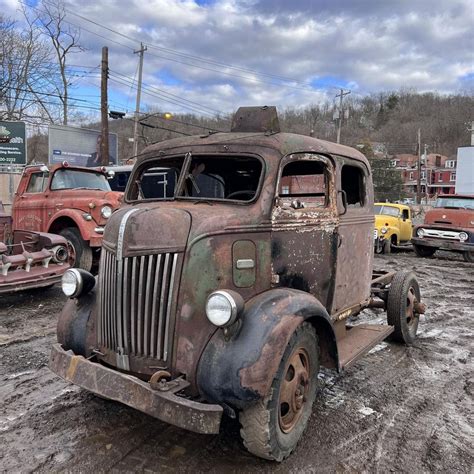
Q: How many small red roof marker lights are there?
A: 2